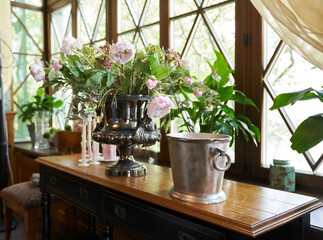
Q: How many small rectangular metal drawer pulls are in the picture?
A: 4